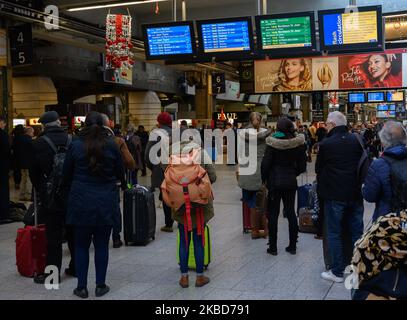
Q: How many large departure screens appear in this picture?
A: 4